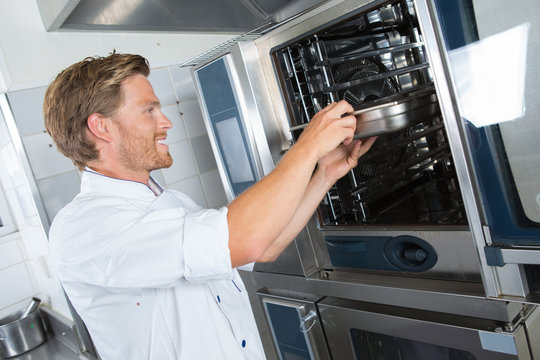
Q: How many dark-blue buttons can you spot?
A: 2